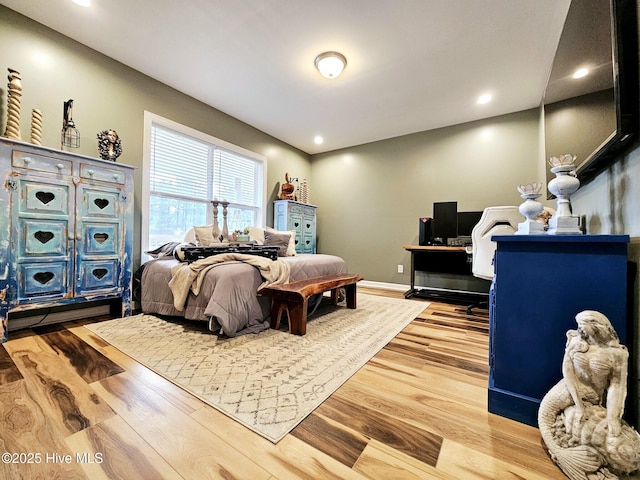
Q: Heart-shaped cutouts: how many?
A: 10